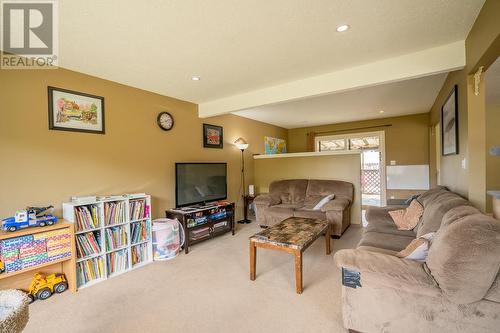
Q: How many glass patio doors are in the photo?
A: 1